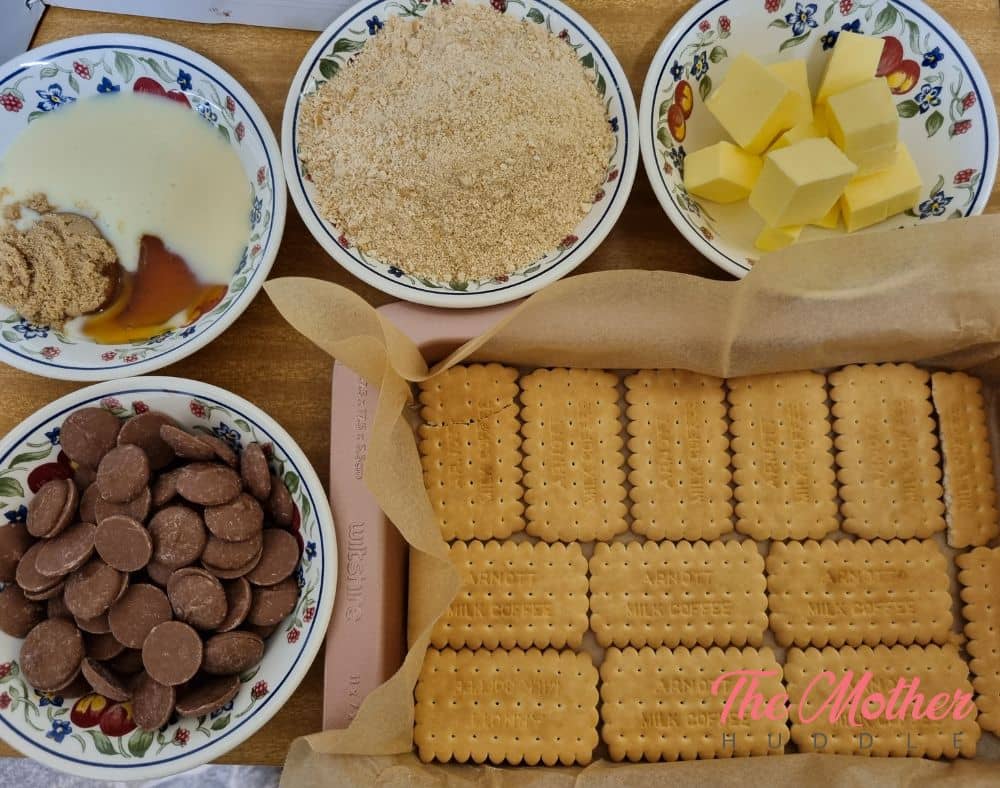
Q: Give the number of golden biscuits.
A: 13